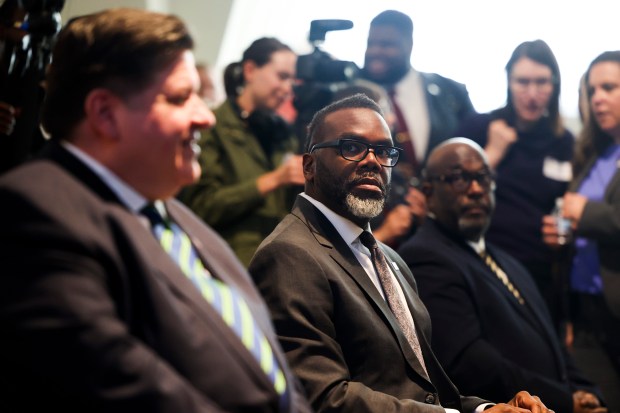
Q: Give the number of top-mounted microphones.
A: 1